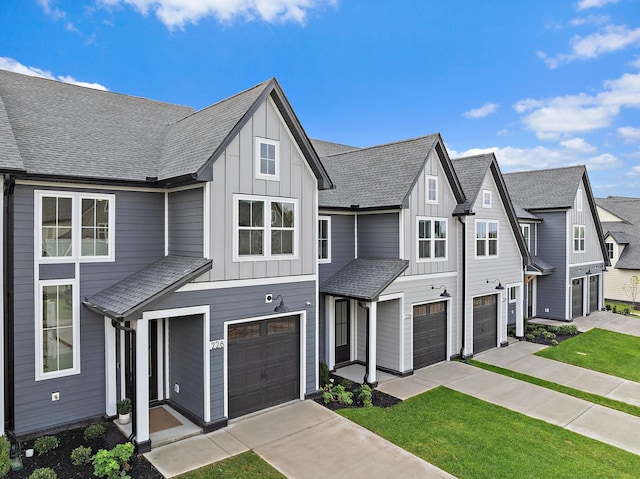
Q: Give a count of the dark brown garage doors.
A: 5